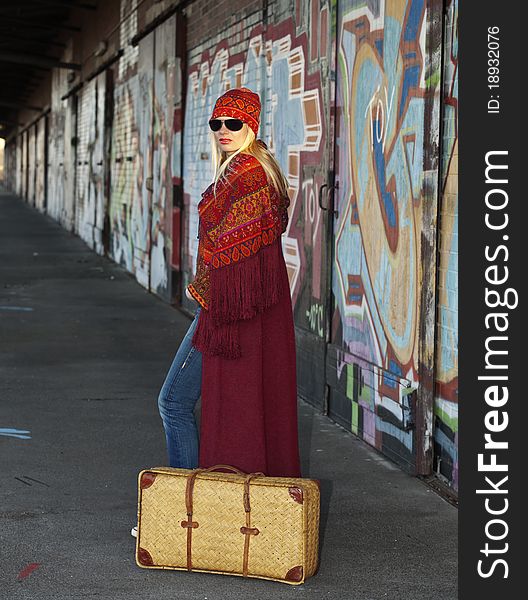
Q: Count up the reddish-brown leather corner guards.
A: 4